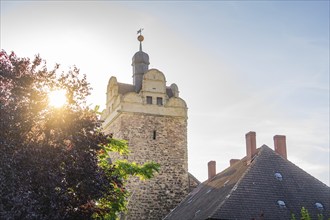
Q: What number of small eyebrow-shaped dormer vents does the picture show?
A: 3